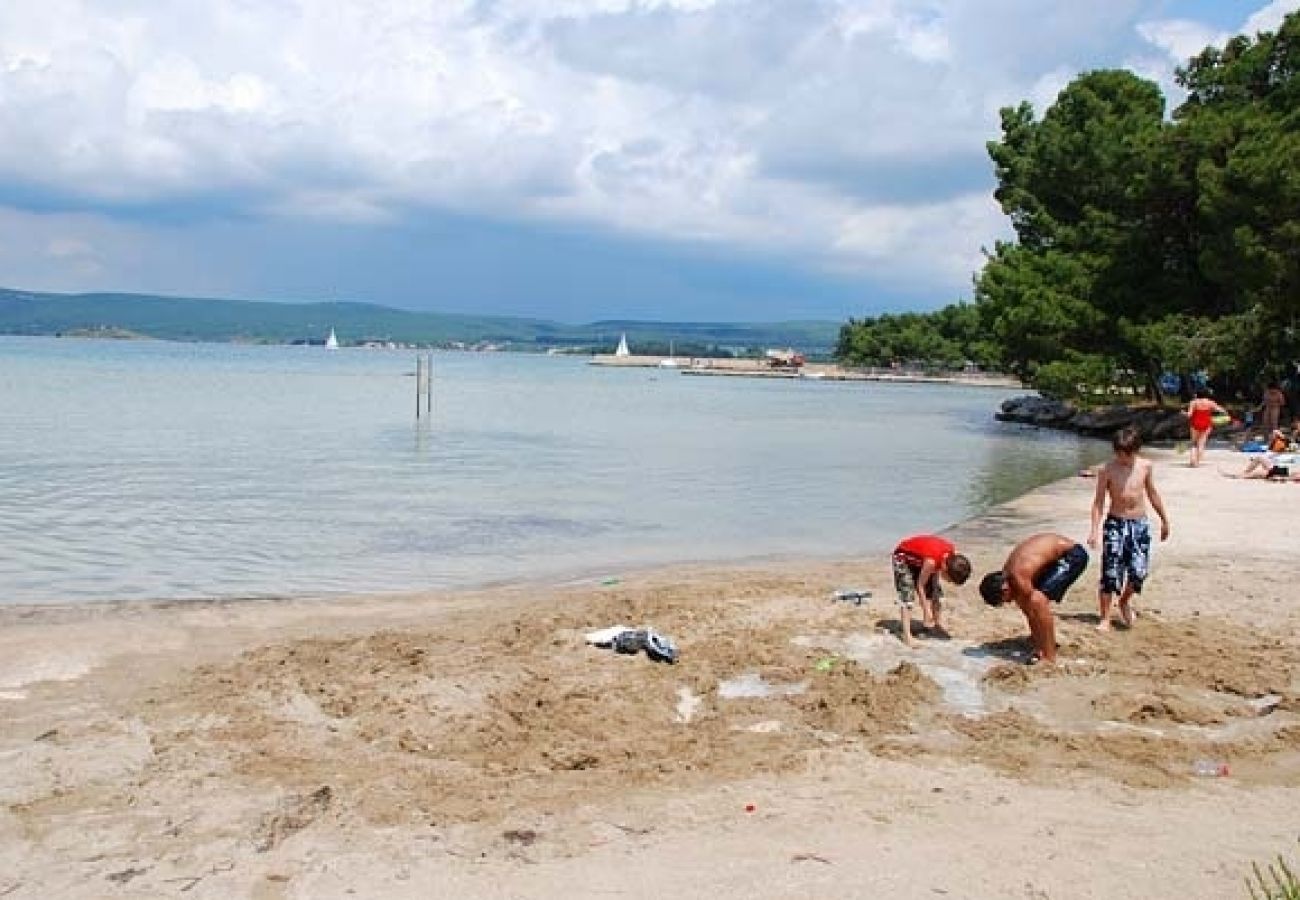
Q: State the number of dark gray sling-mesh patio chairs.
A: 0